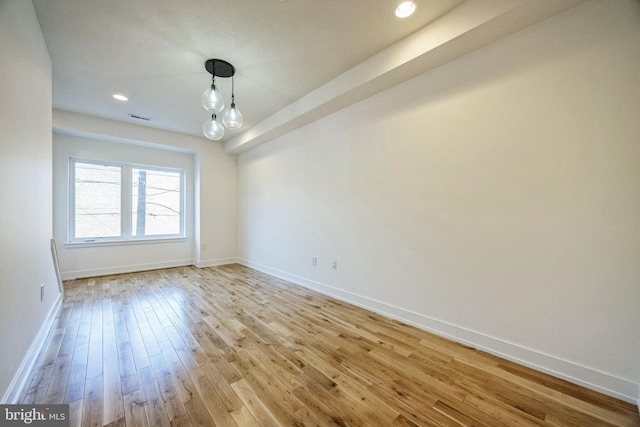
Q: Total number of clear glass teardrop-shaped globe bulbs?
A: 3